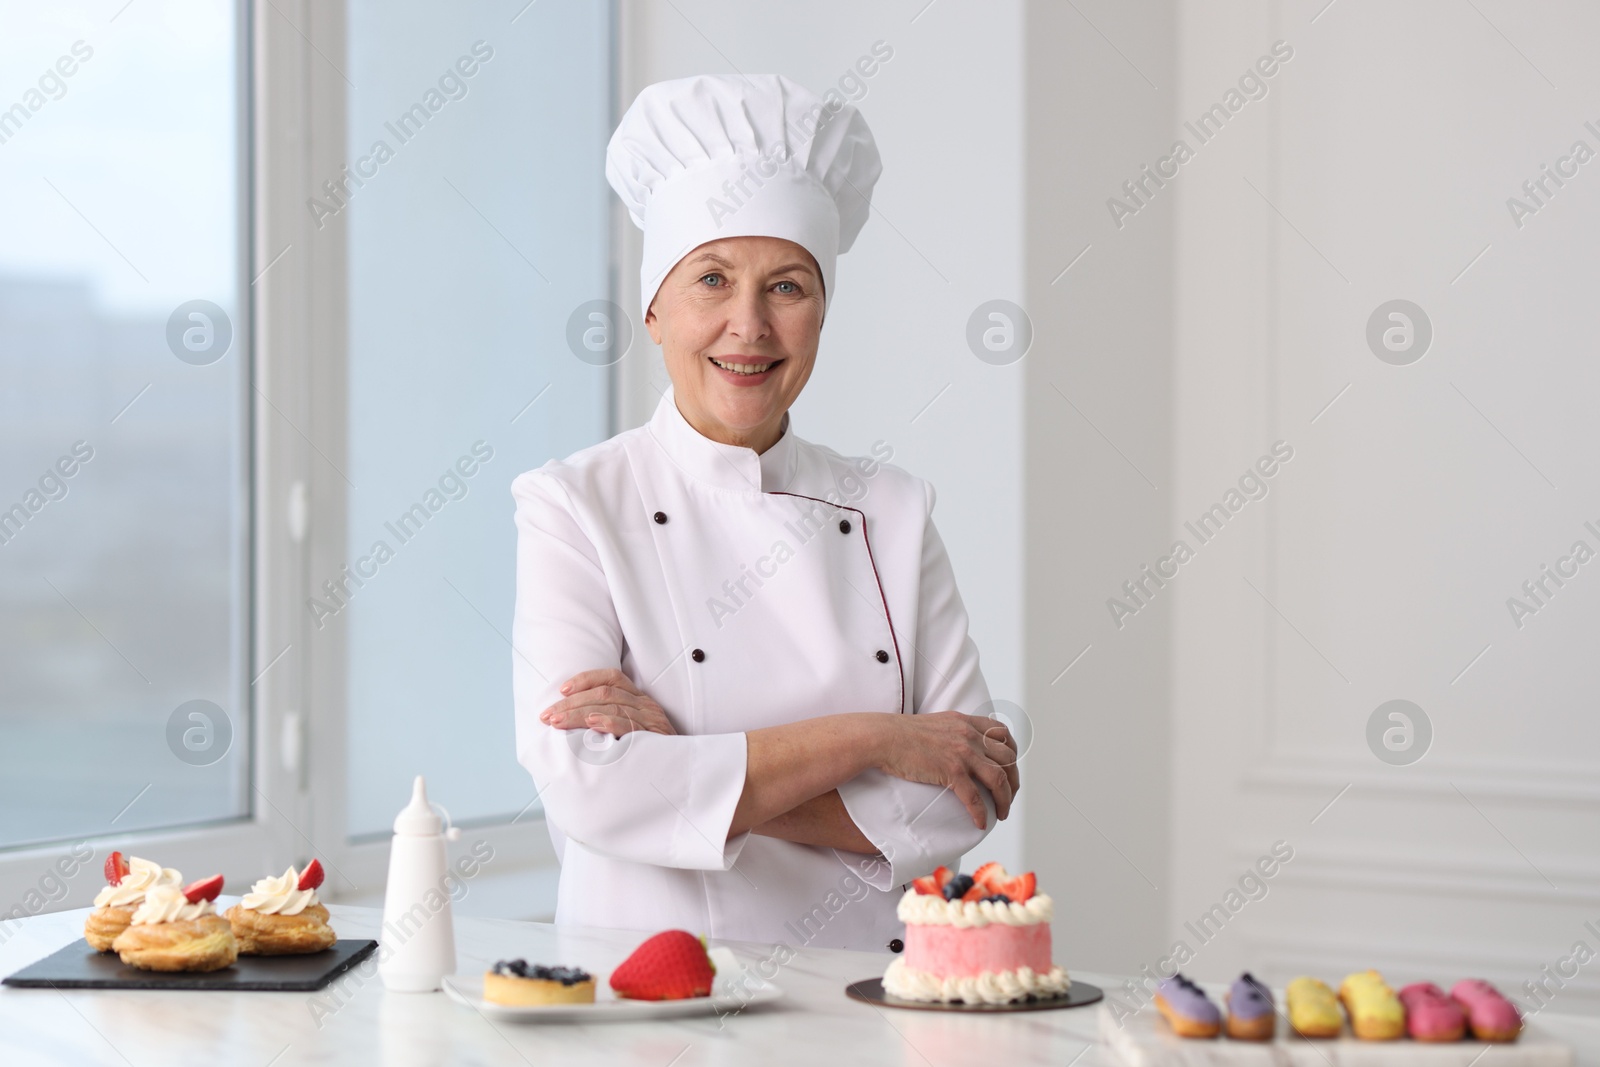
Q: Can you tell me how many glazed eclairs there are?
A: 6